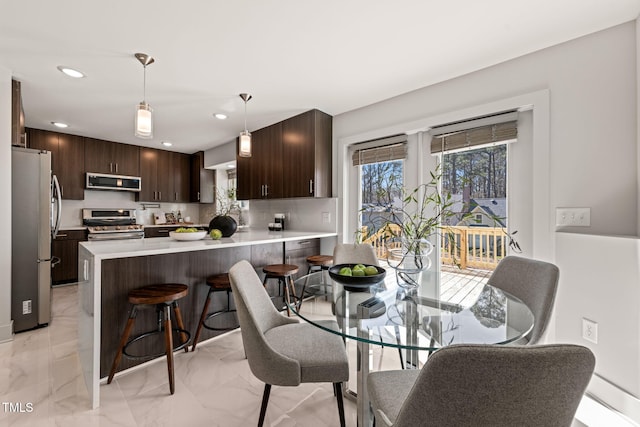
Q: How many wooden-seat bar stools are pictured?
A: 4